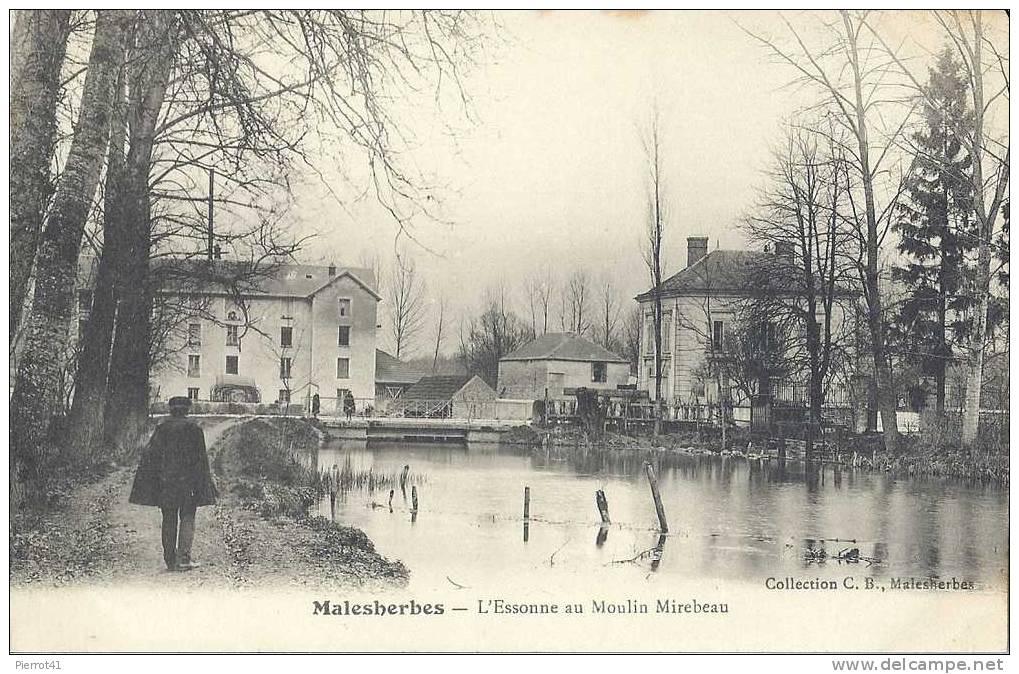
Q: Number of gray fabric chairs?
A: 0